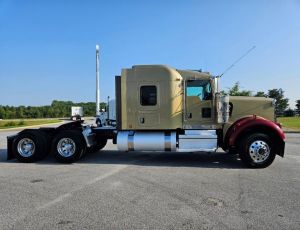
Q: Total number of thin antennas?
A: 1